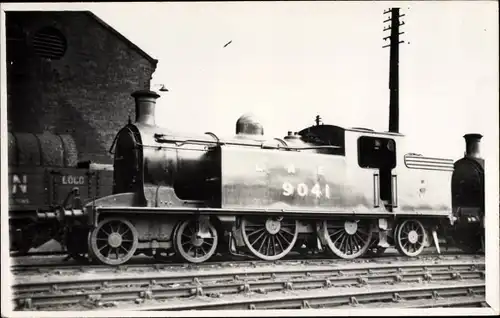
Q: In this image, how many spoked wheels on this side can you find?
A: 5